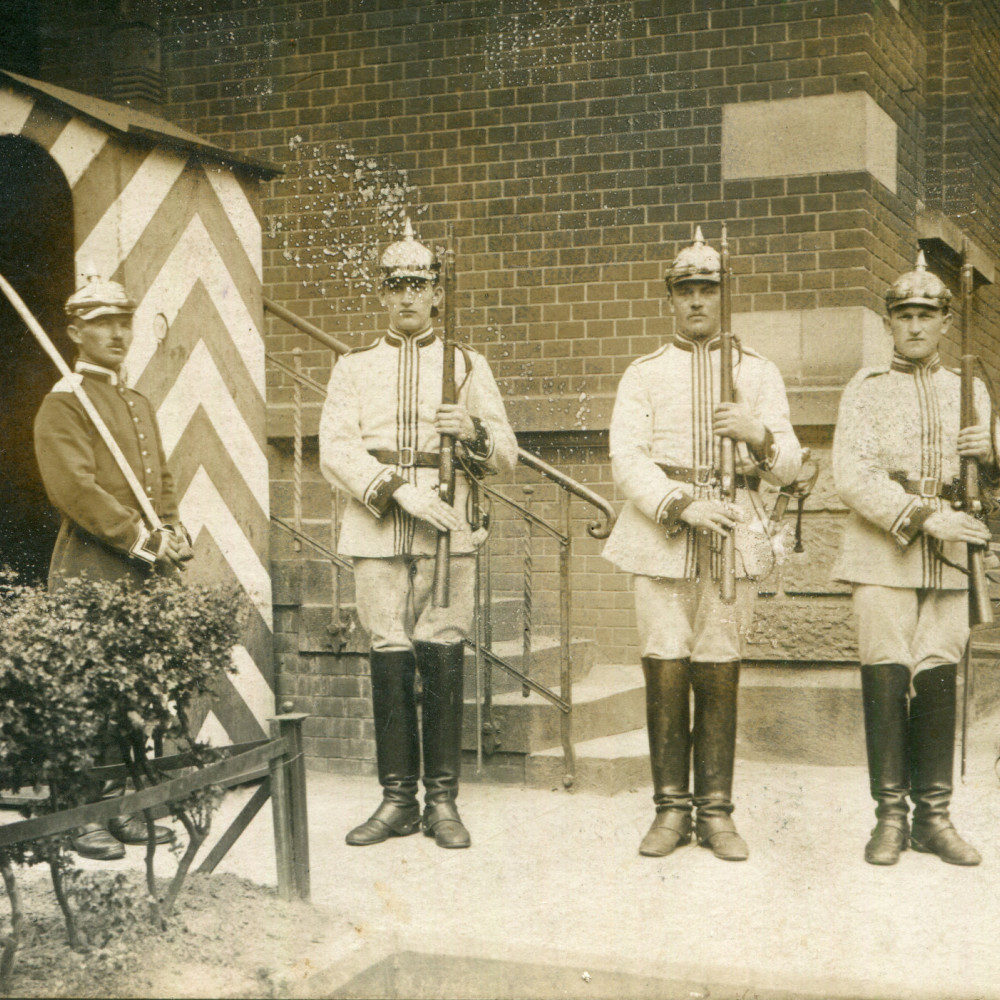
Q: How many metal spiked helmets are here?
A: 4